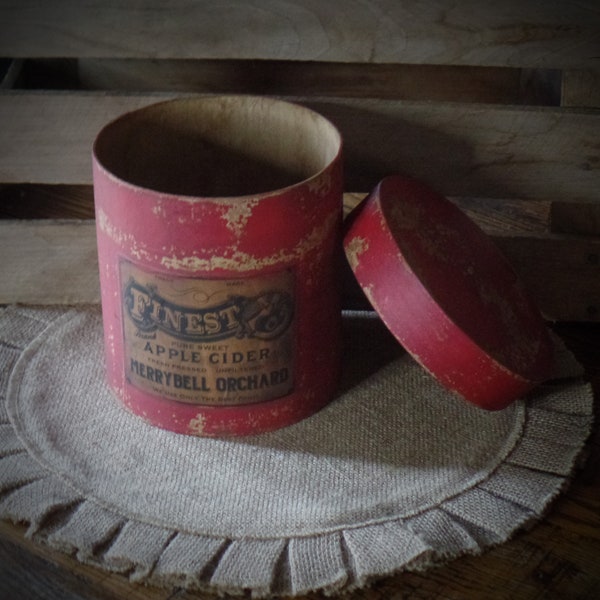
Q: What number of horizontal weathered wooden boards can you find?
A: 3